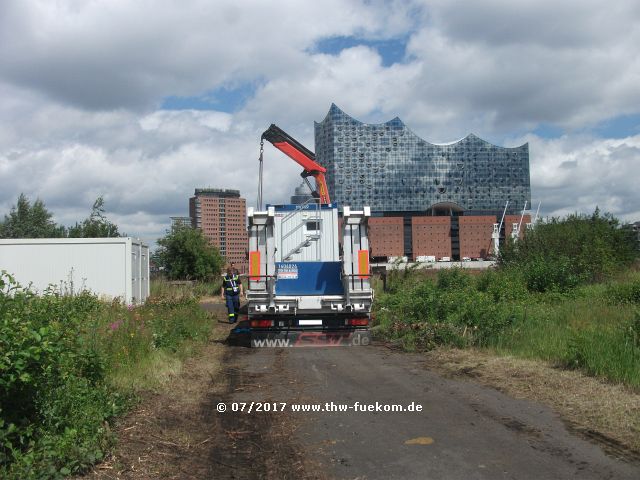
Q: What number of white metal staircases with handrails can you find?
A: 1